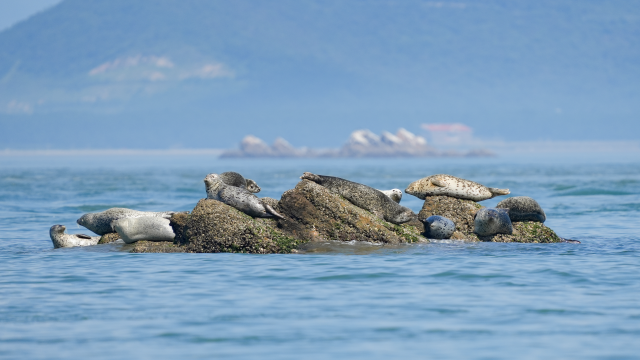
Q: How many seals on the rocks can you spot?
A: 11